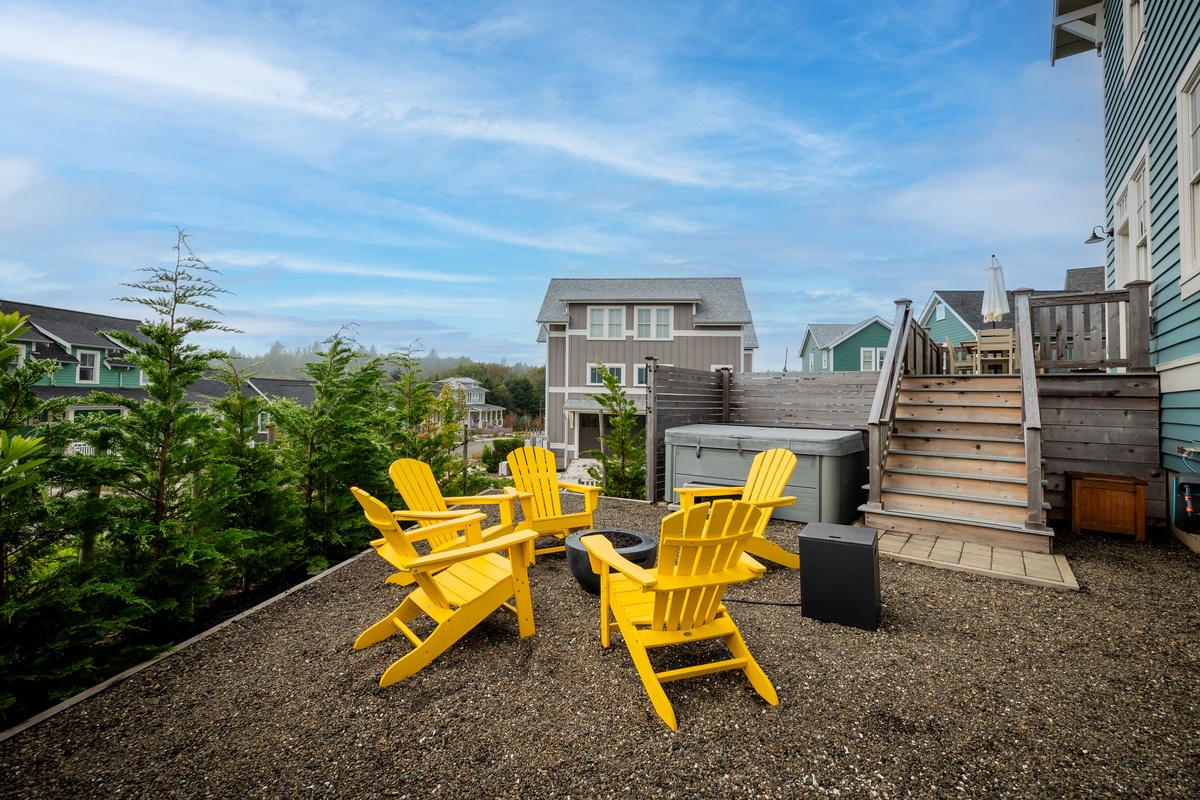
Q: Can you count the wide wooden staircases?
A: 1